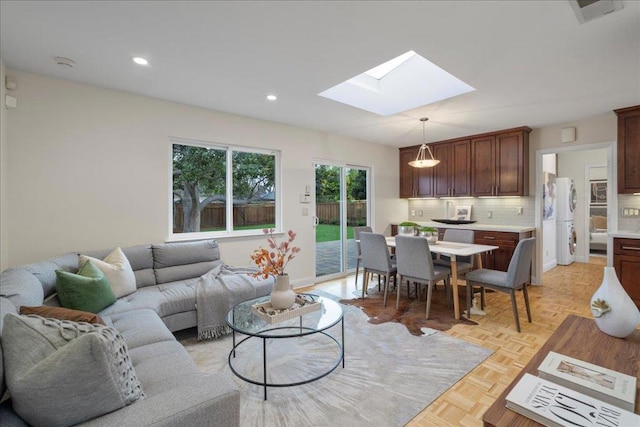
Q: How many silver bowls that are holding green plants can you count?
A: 2